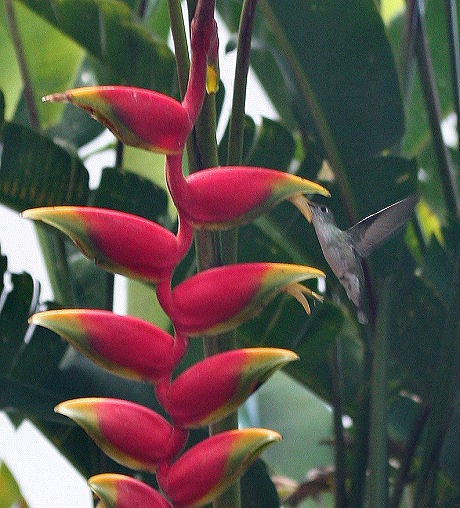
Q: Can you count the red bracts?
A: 9